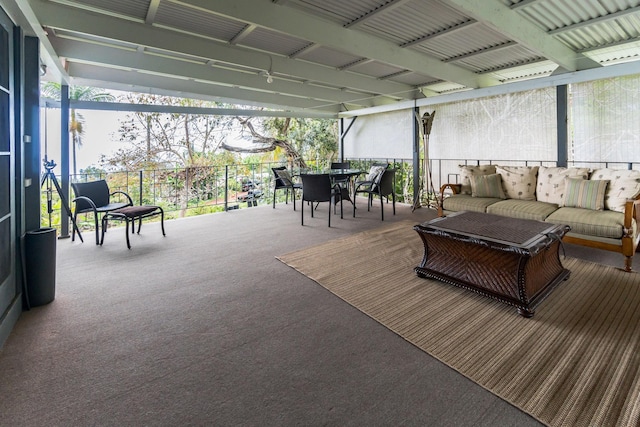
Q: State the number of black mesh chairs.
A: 6